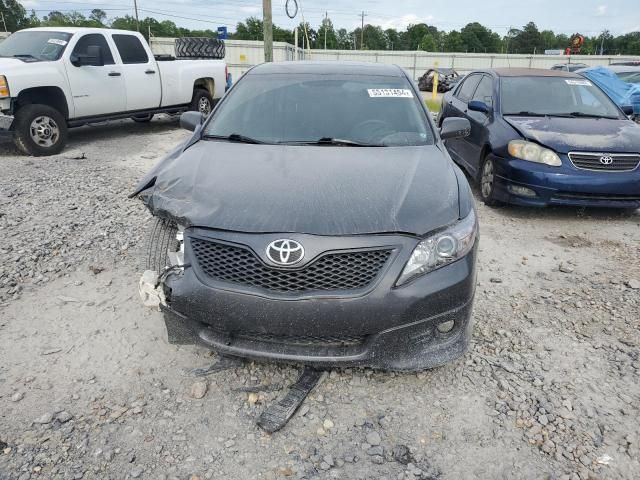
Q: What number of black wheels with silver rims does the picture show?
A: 3